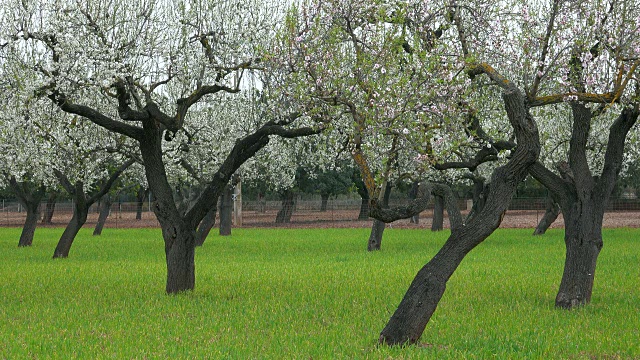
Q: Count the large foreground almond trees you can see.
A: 3